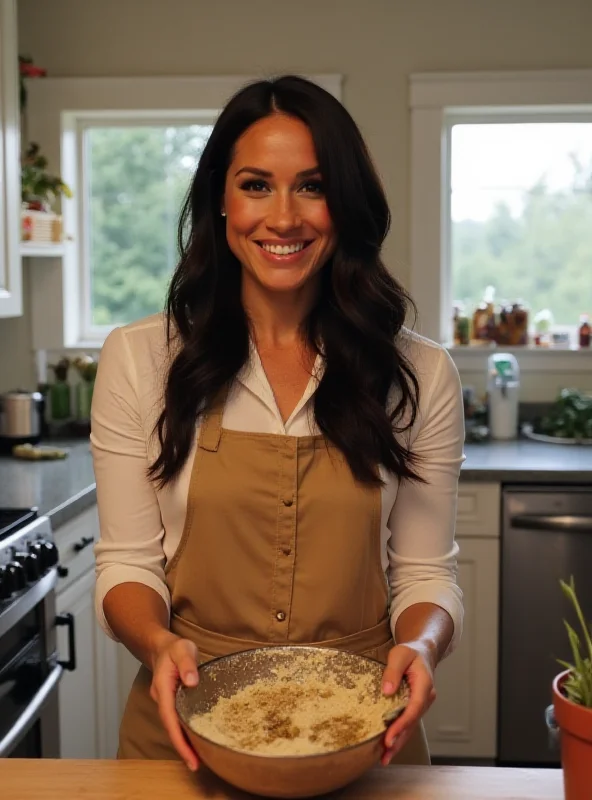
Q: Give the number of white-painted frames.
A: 2